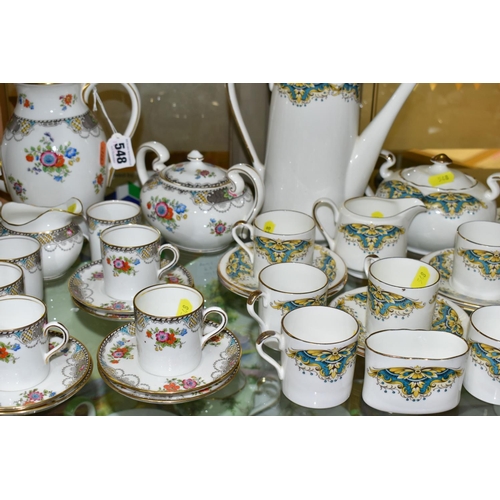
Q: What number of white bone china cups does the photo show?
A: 12